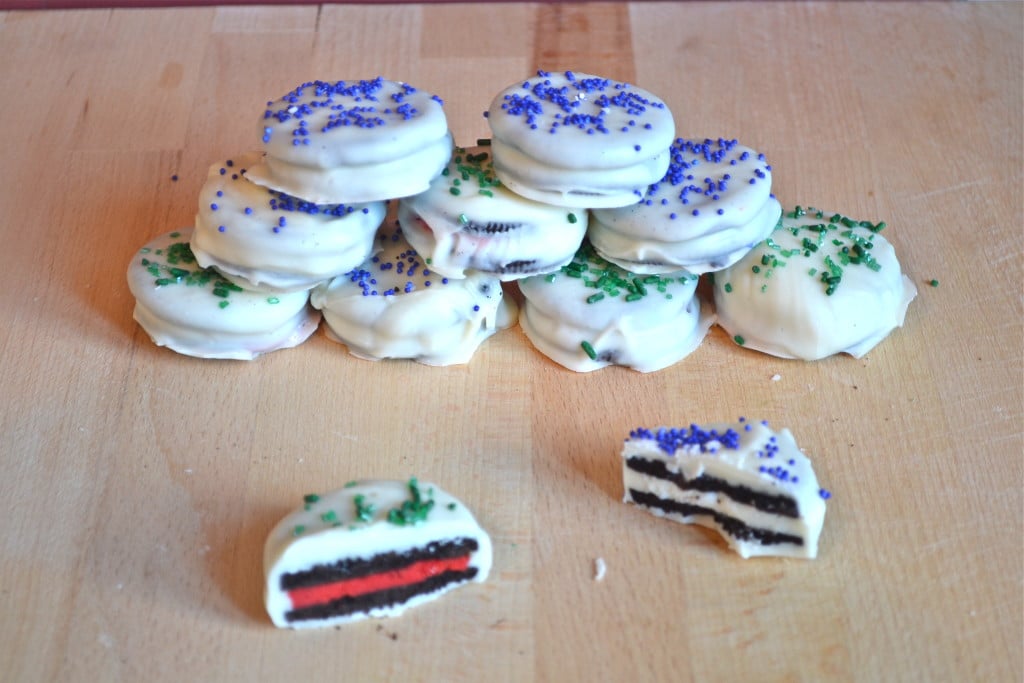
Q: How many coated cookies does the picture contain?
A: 11